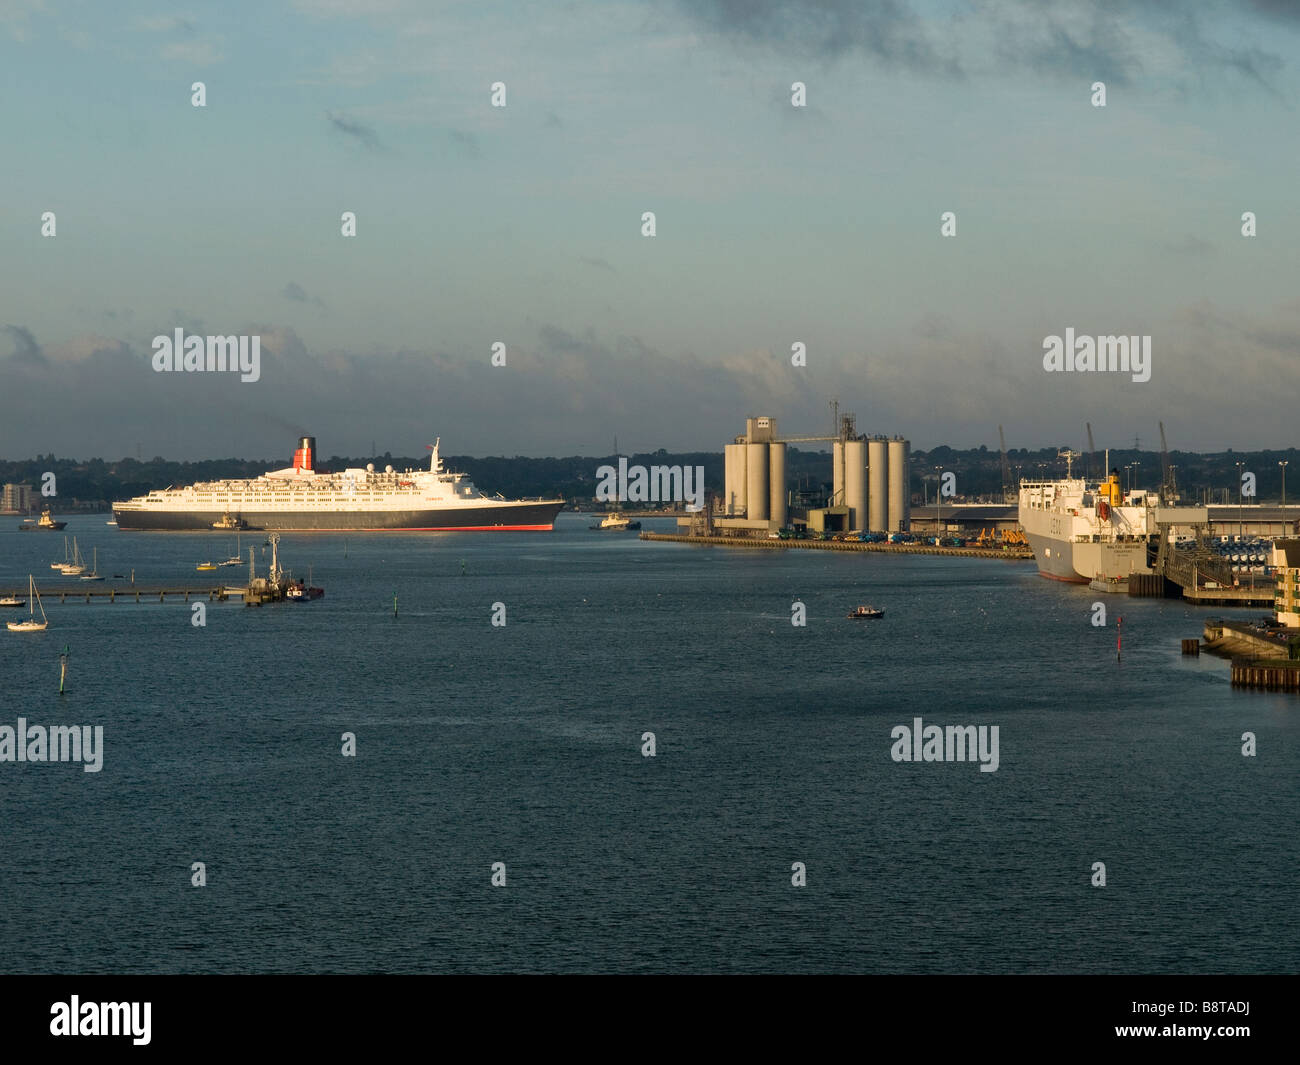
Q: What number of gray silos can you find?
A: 7